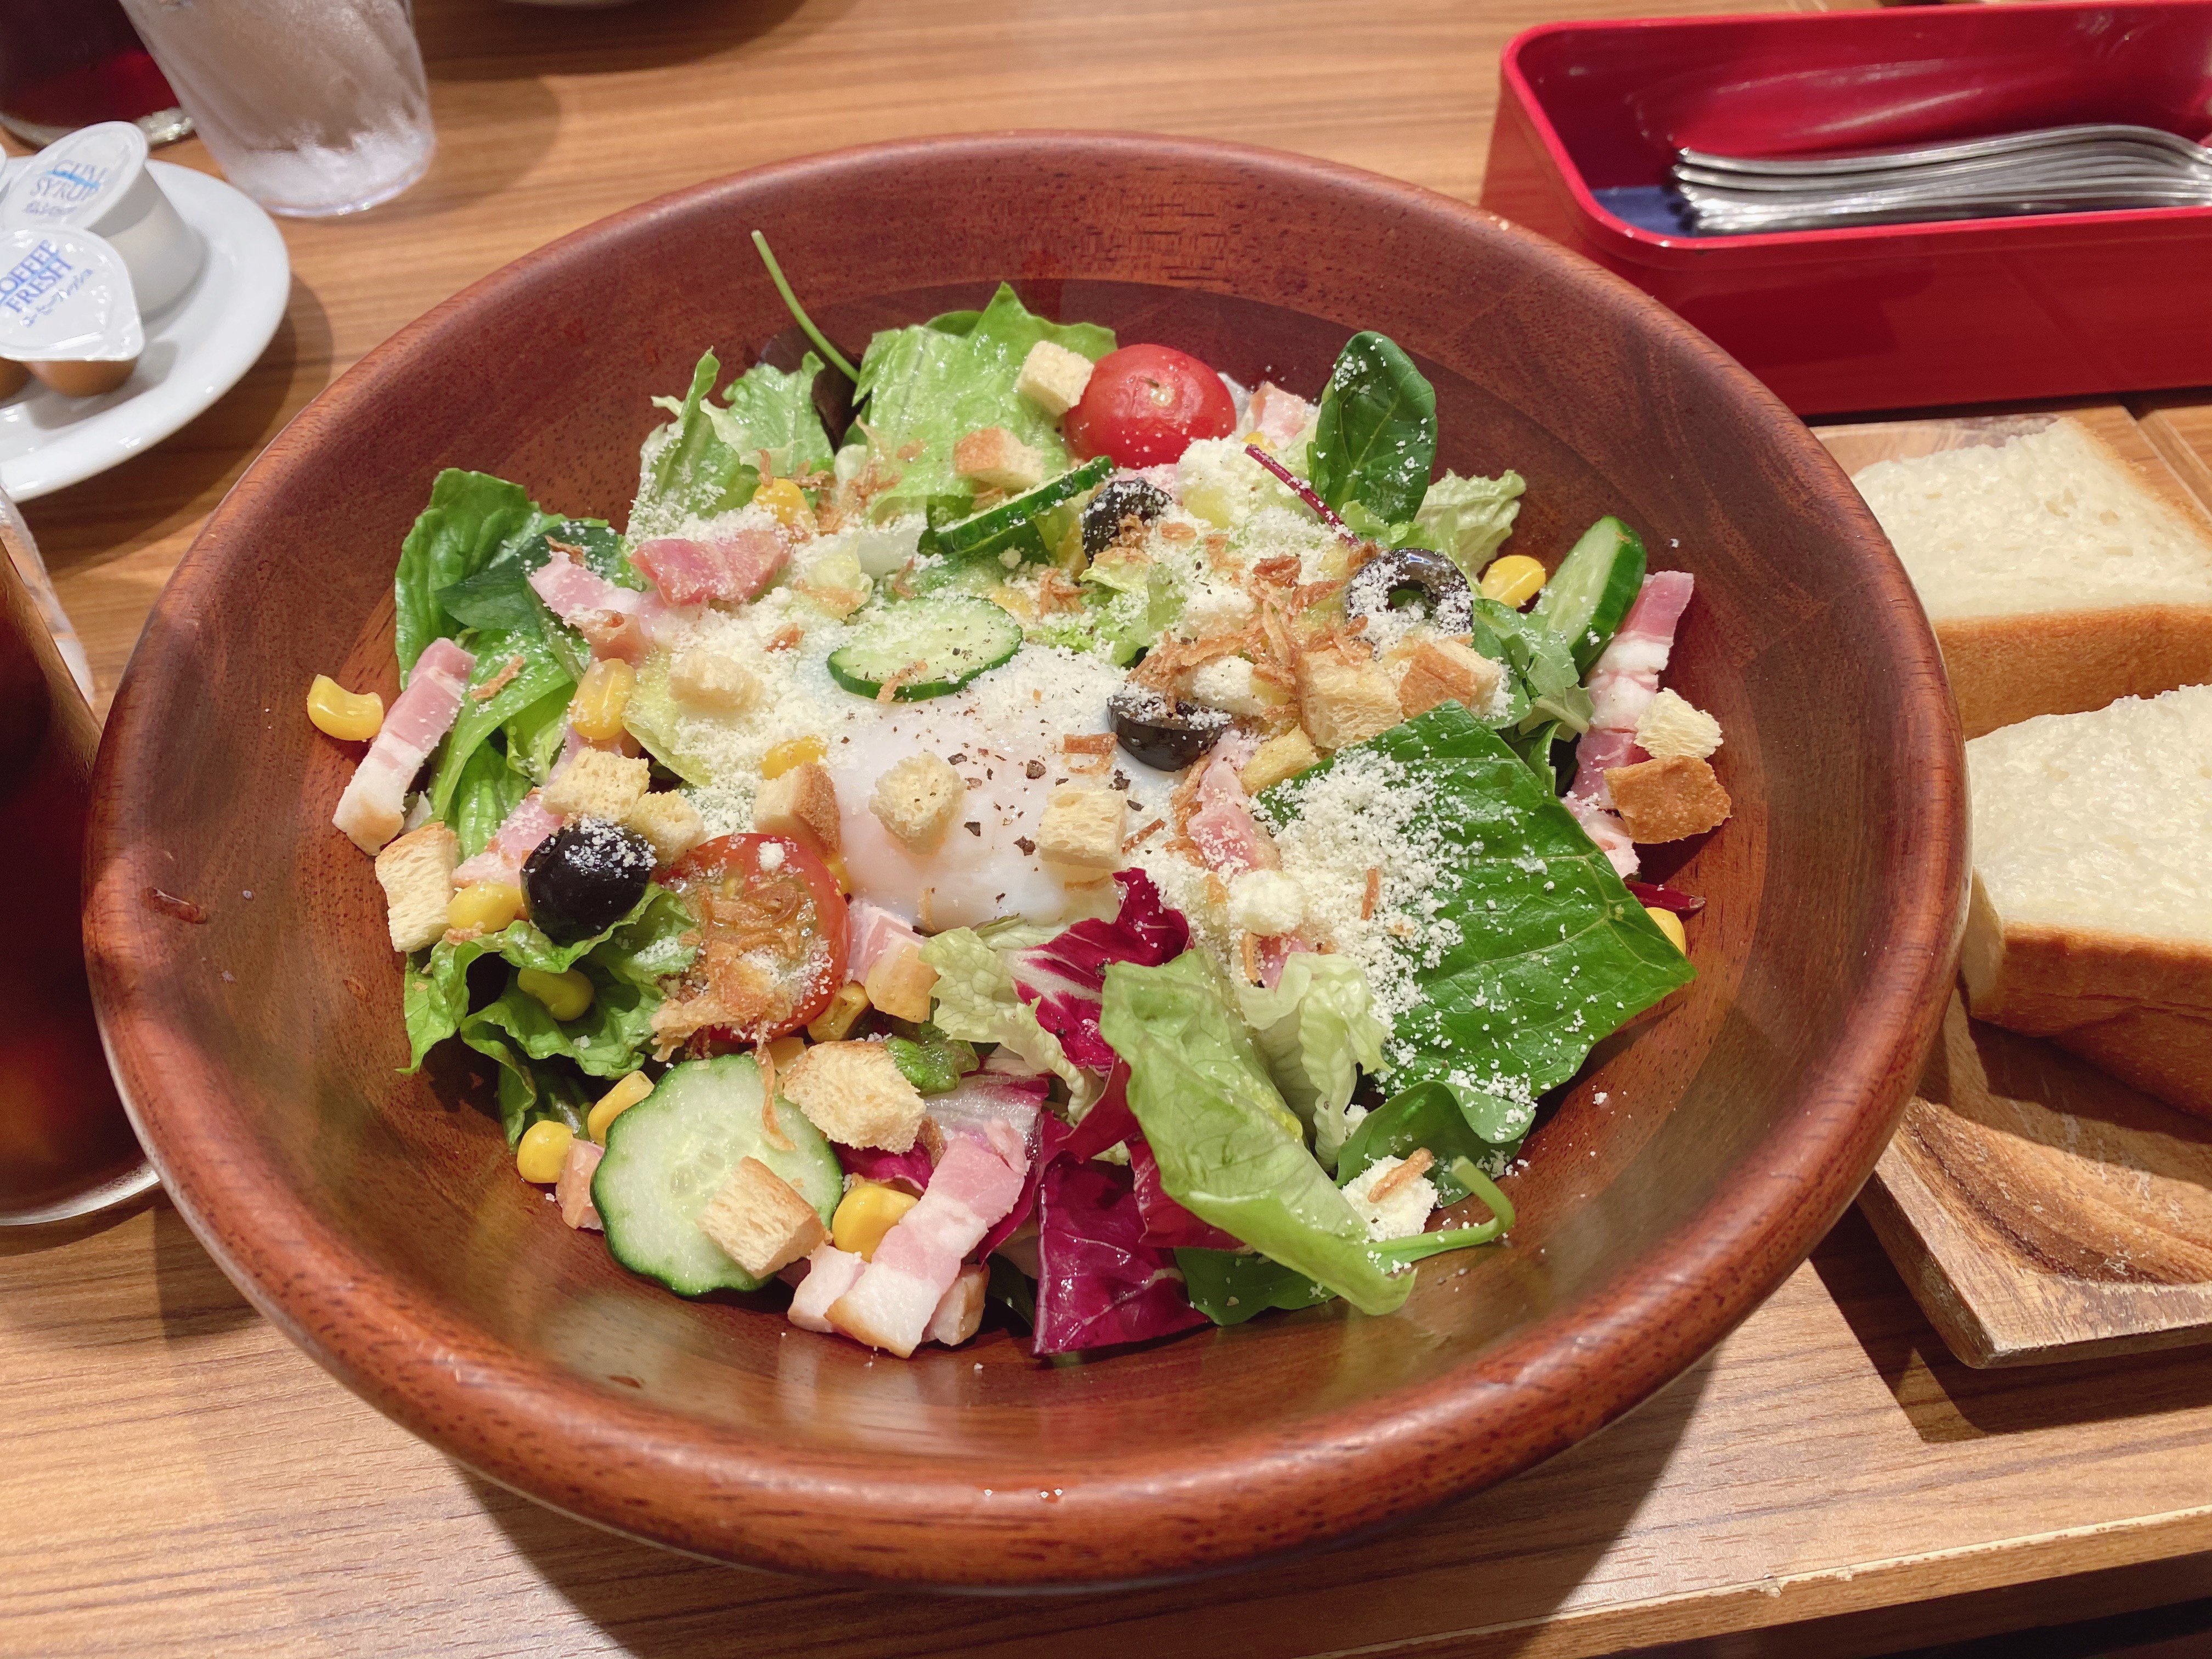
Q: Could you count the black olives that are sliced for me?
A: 3